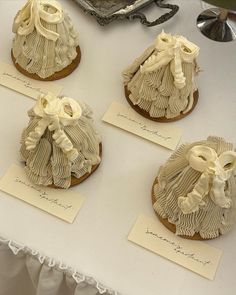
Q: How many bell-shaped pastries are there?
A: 4